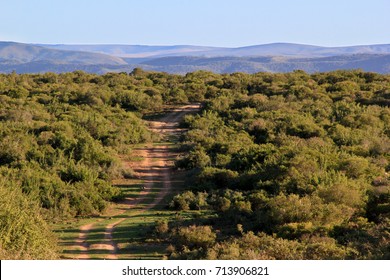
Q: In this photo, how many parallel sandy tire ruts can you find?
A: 2